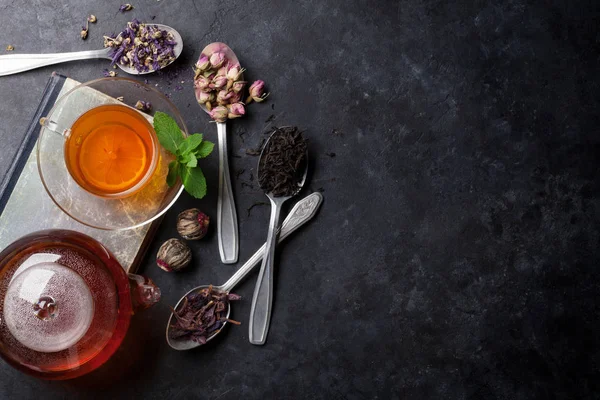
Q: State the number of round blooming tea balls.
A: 2